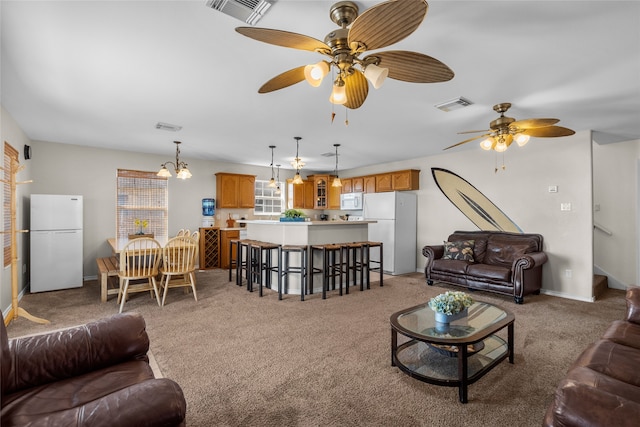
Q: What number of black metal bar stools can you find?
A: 7